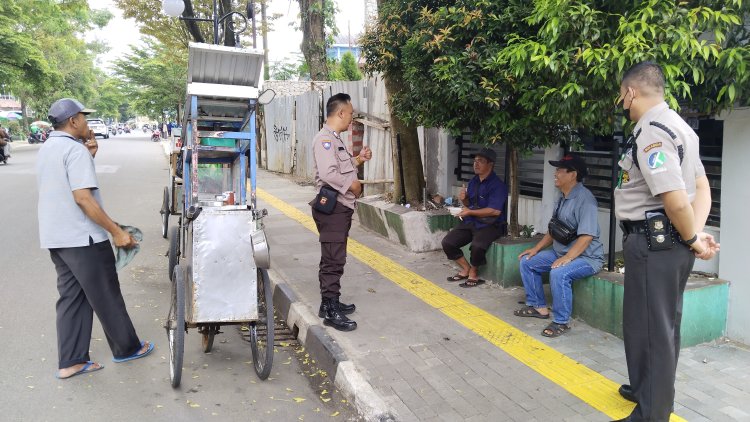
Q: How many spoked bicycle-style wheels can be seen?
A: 4